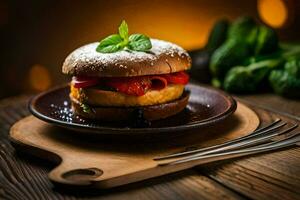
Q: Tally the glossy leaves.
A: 3